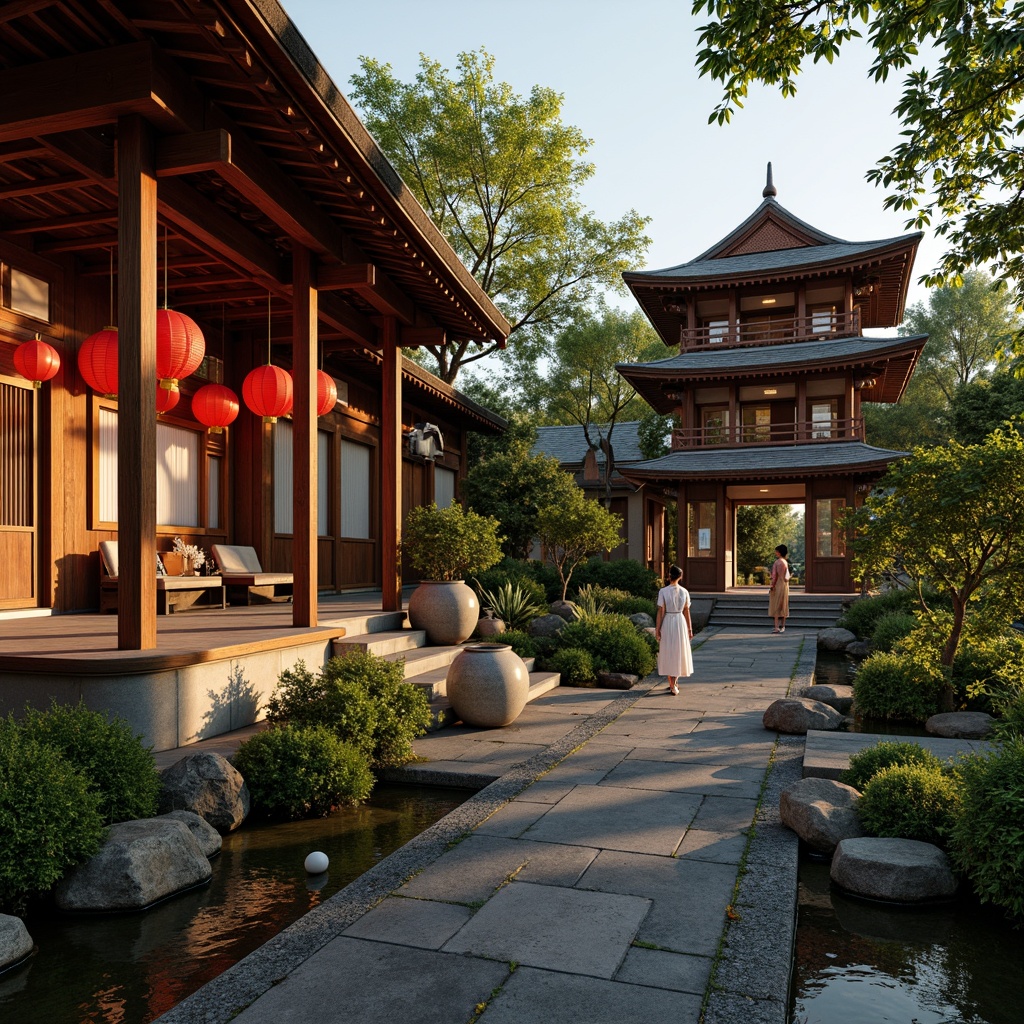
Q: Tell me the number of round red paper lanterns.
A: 7